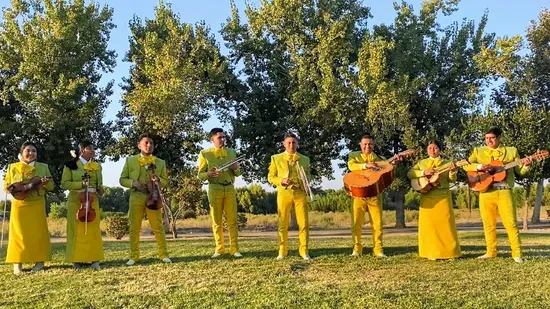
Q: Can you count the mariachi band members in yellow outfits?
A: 8